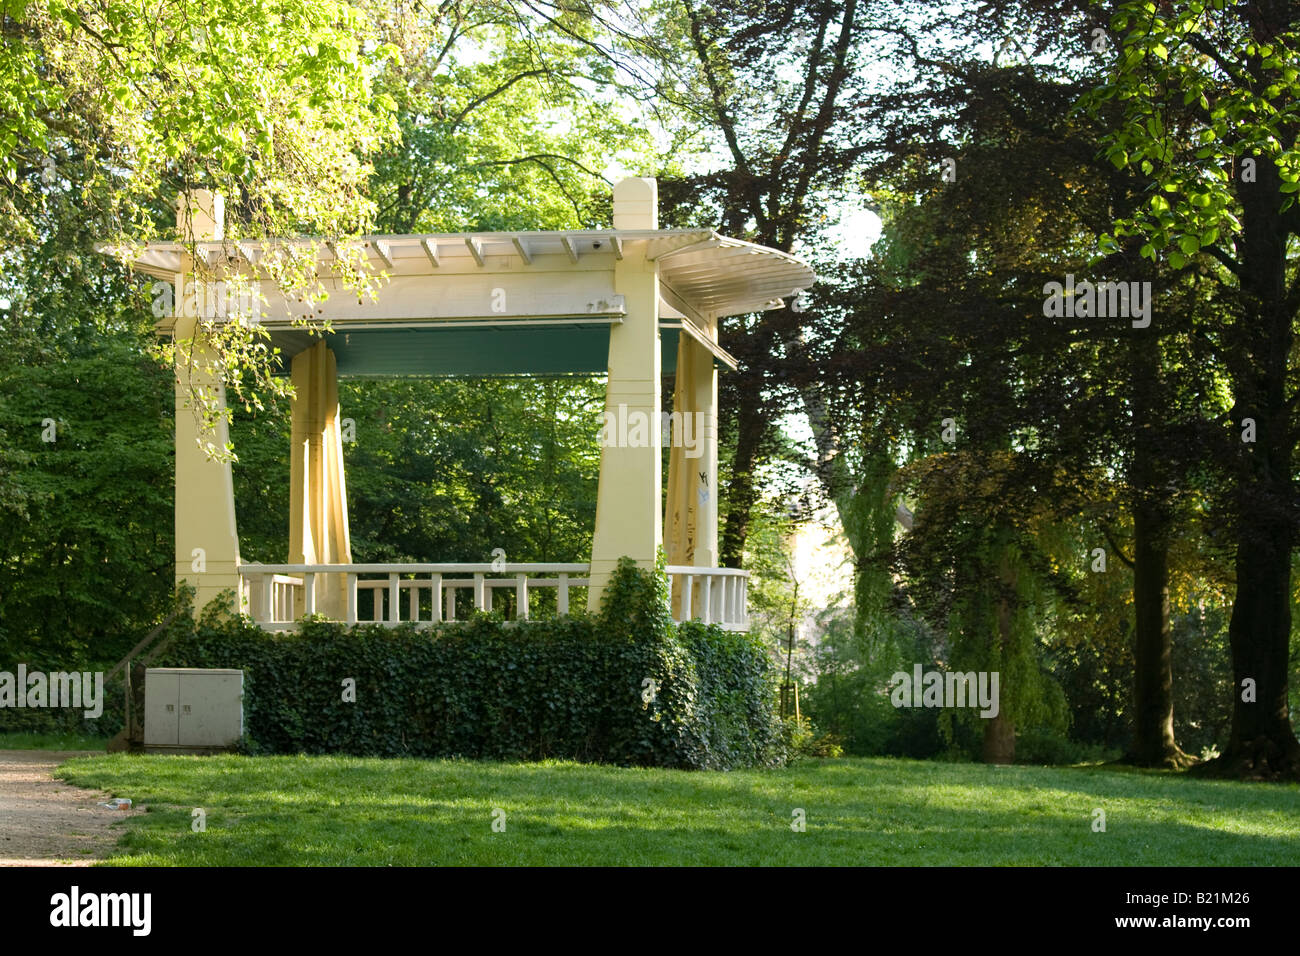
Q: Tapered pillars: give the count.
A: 4